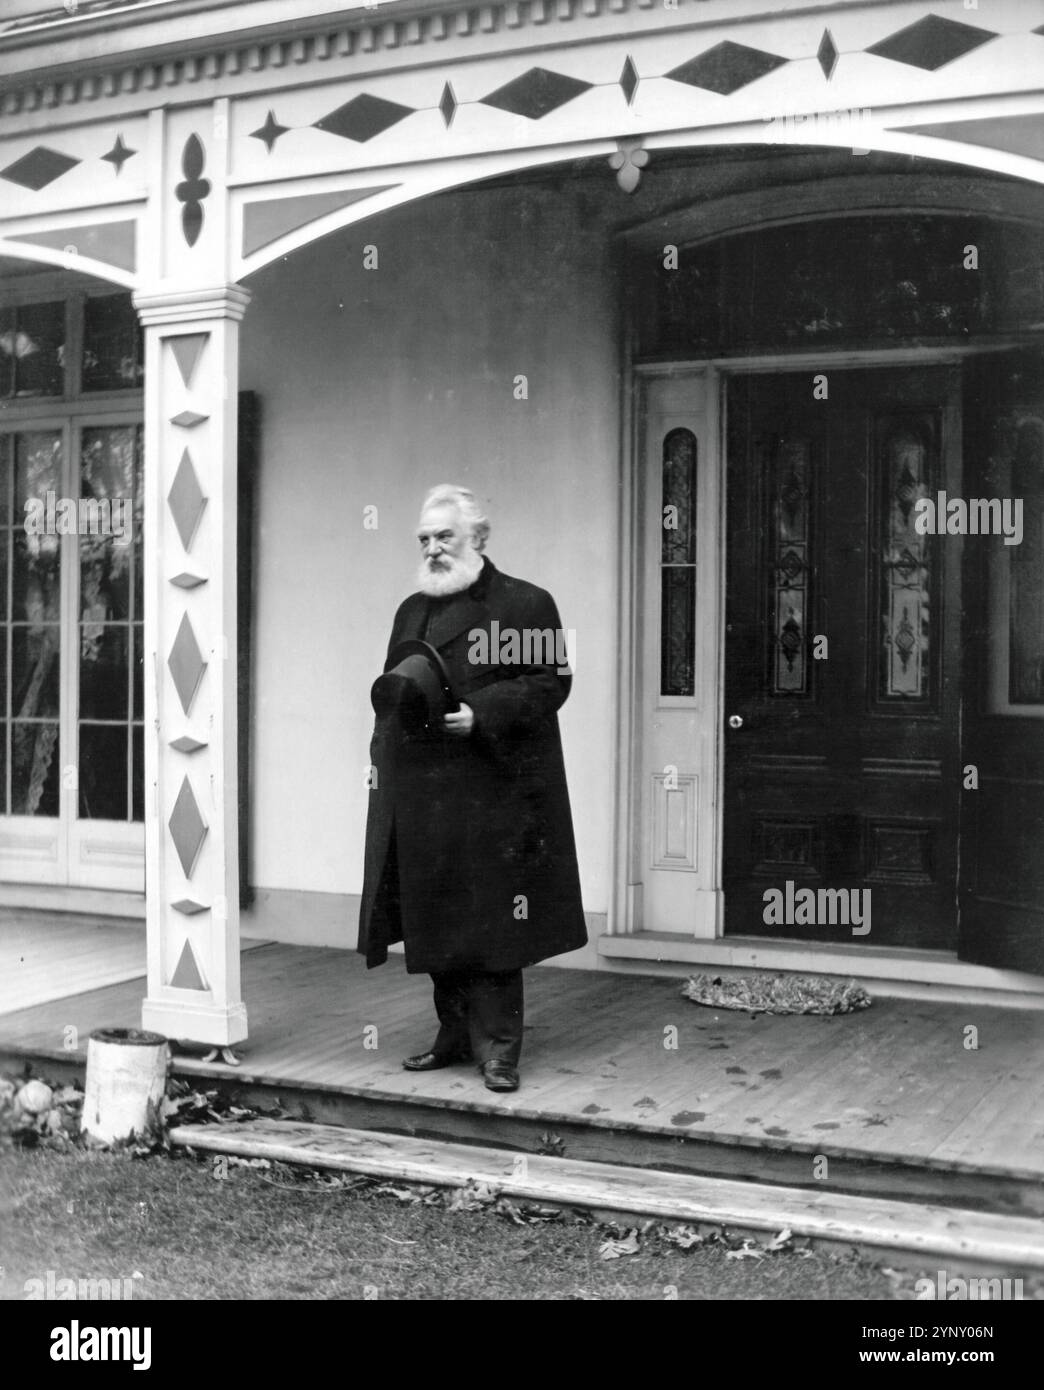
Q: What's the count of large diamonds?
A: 8